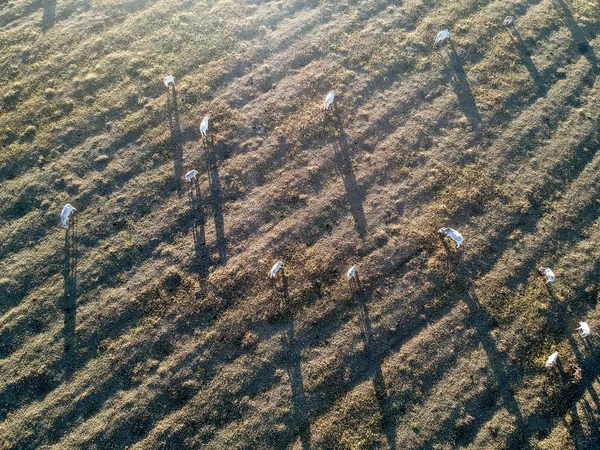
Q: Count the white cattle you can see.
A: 13